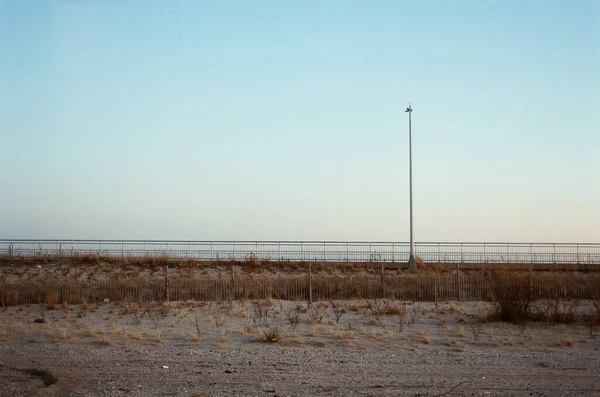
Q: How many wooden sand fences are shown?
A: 1